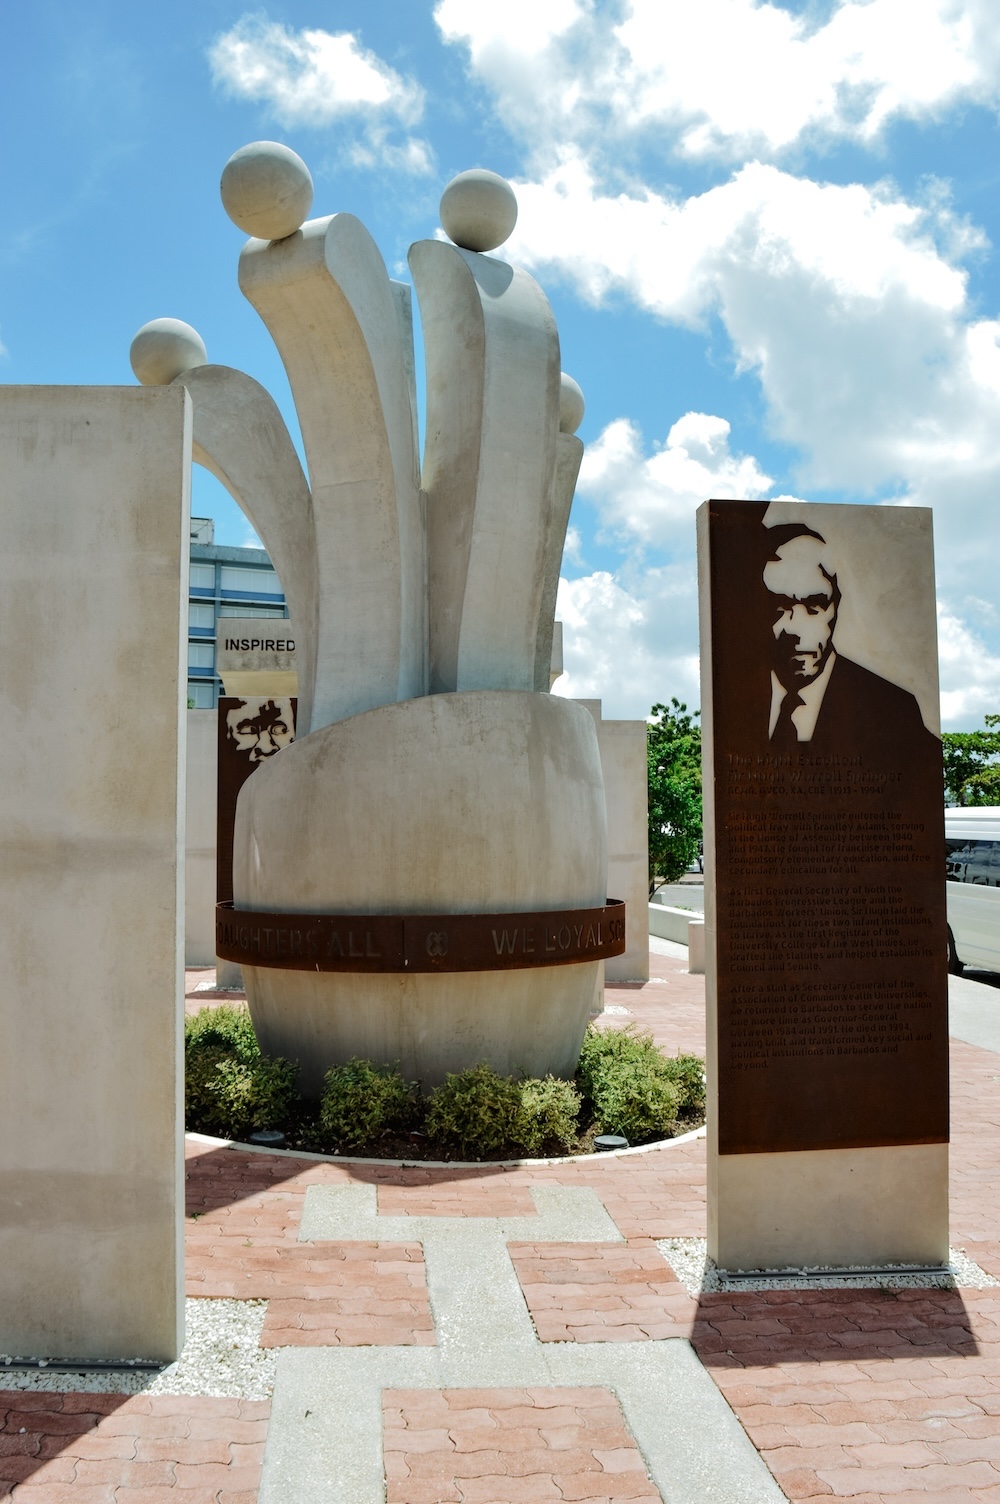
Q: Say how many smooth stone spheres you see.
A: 4